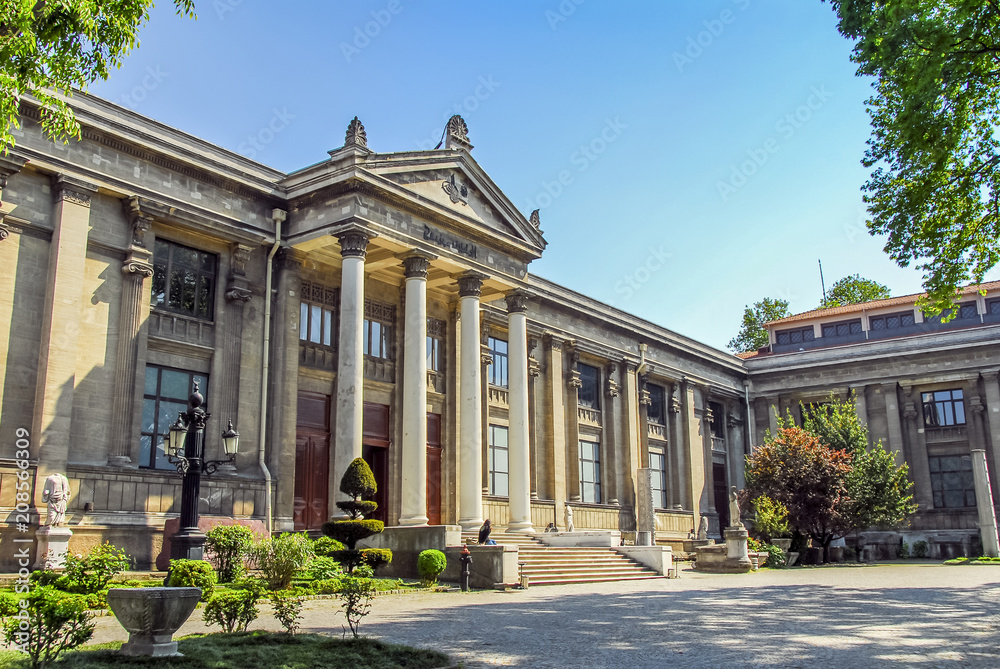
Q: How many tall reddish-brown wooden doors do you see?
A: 3